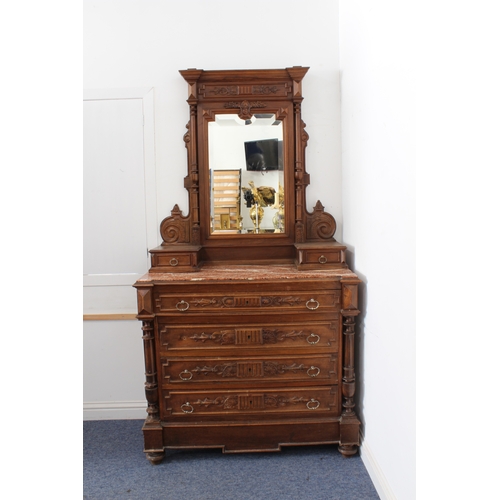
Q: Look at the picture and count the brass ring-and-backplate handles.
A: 9